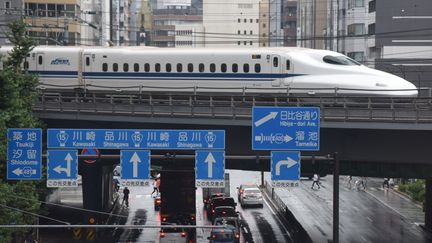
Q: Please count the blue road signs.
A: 7